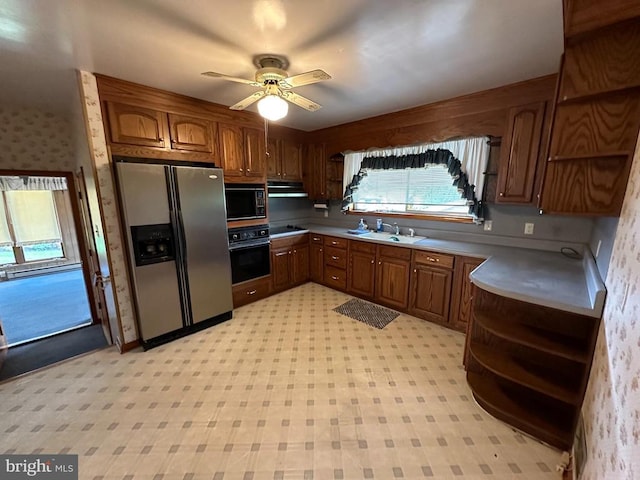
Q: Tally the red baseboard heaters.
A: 0